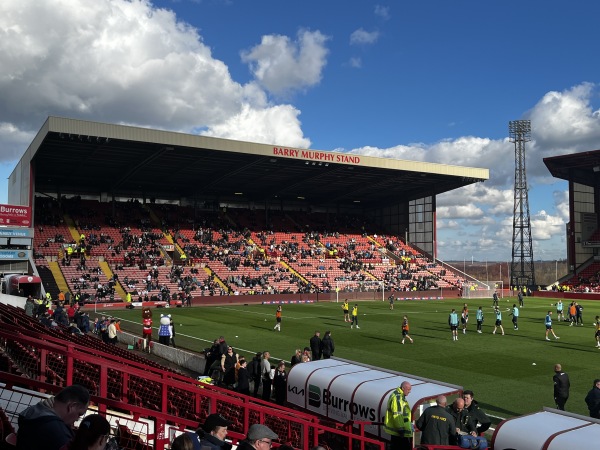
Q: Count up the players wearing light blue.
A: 6